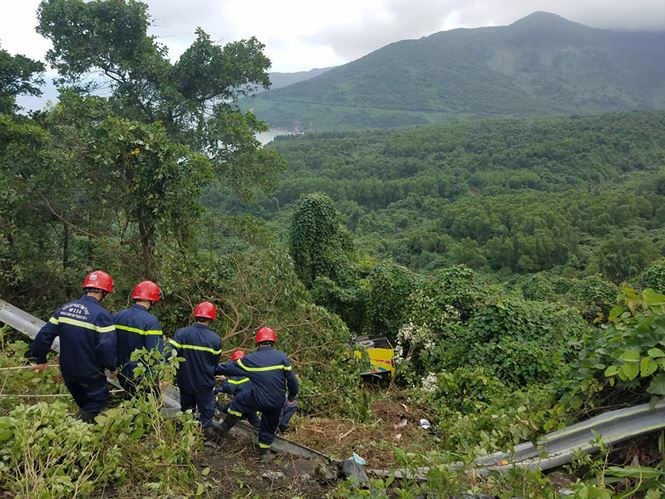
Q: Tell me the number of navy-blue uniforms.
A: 5